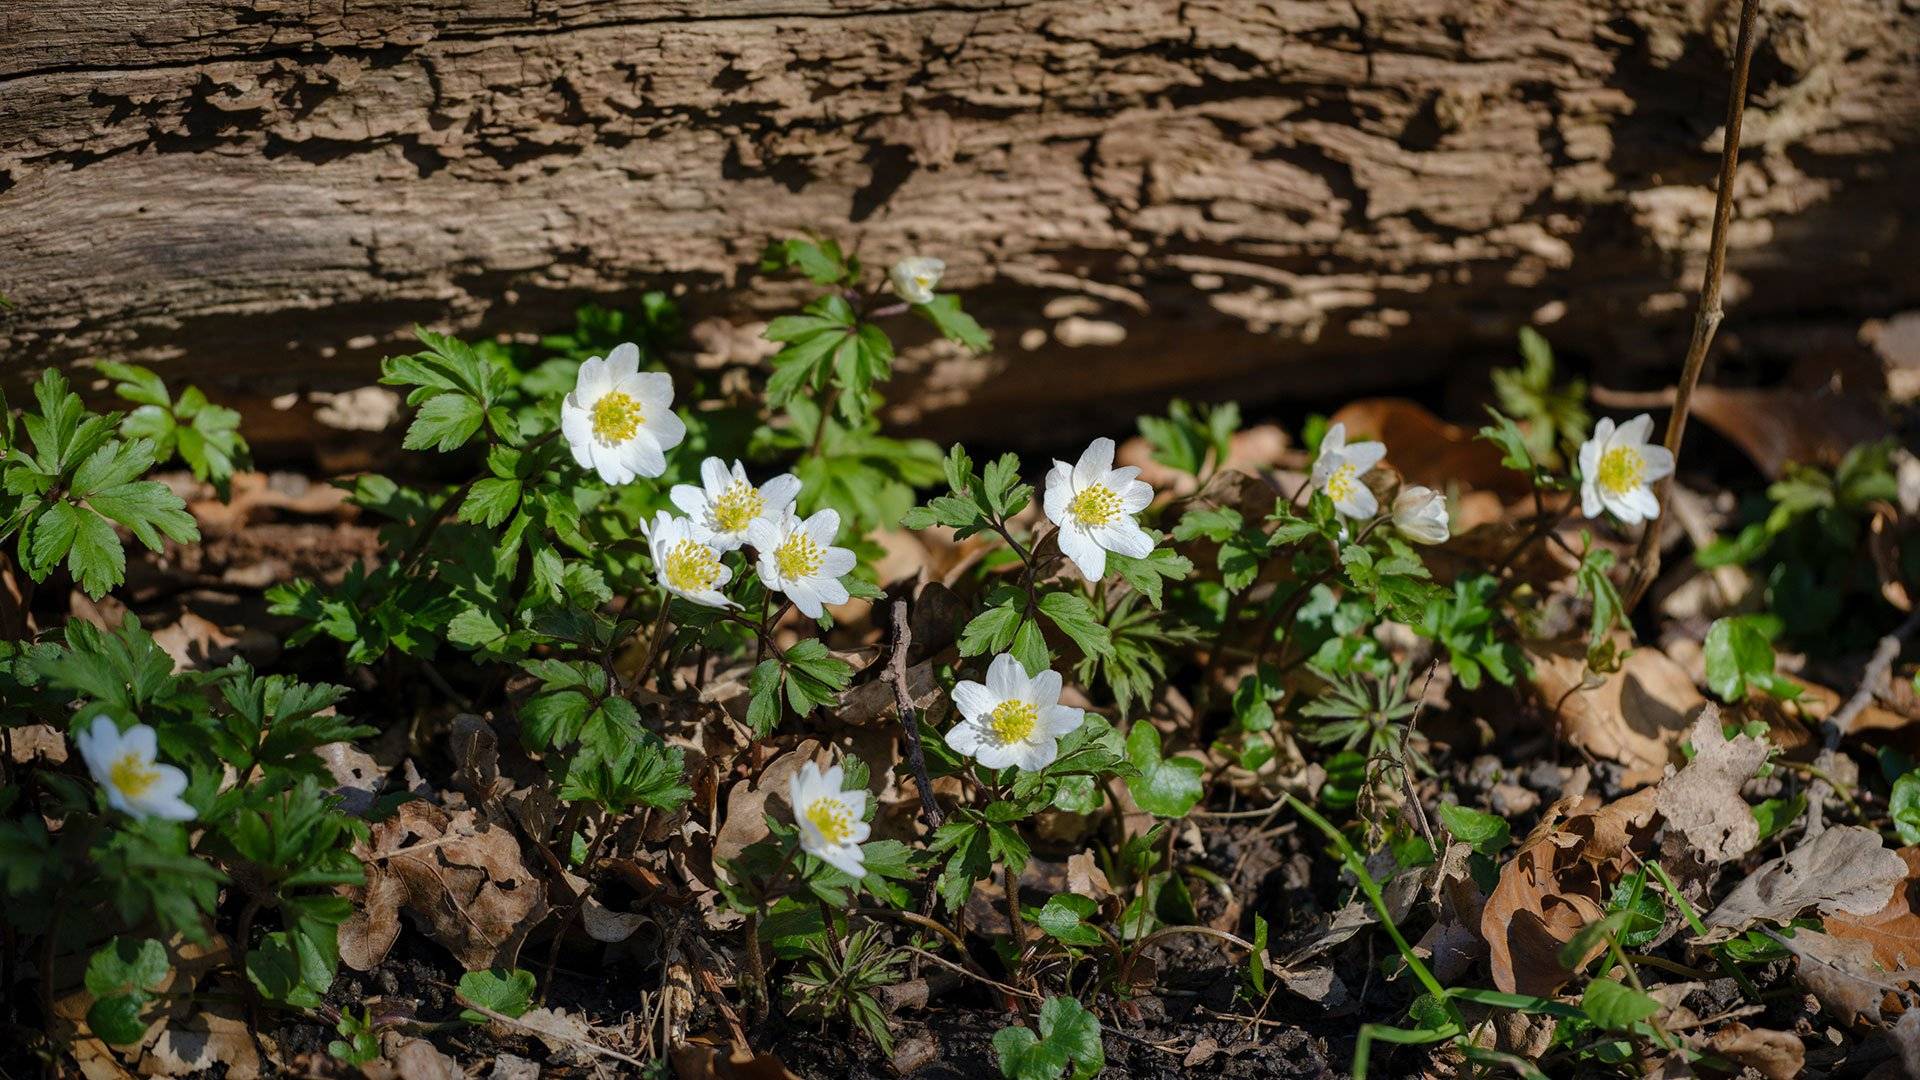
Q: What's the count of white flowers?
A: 12